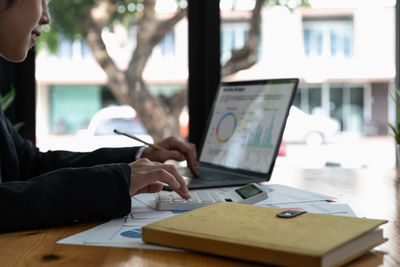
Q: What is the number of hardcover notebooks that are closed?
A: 1